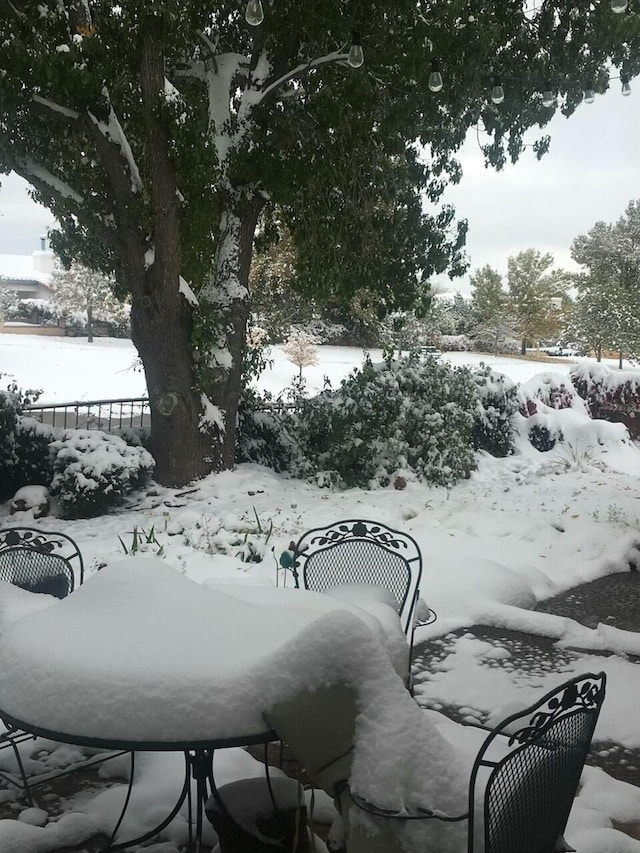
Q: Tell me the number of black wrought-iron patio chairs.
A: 3